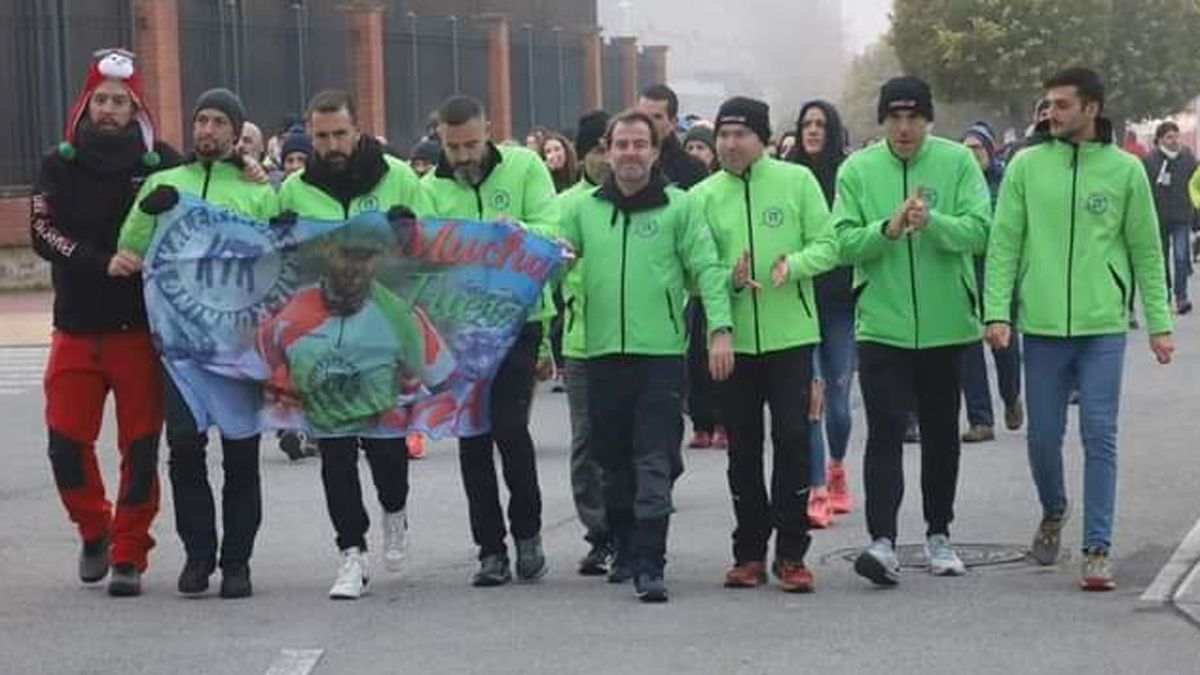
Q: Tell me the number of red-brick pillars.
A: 6